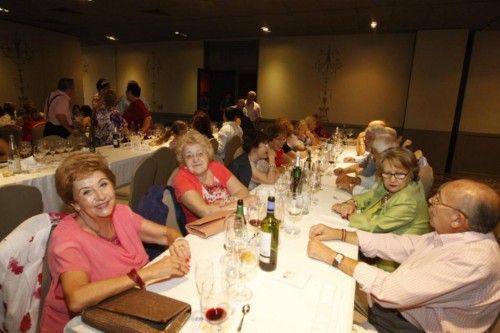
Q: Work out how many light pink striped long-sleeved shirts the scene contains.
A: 1